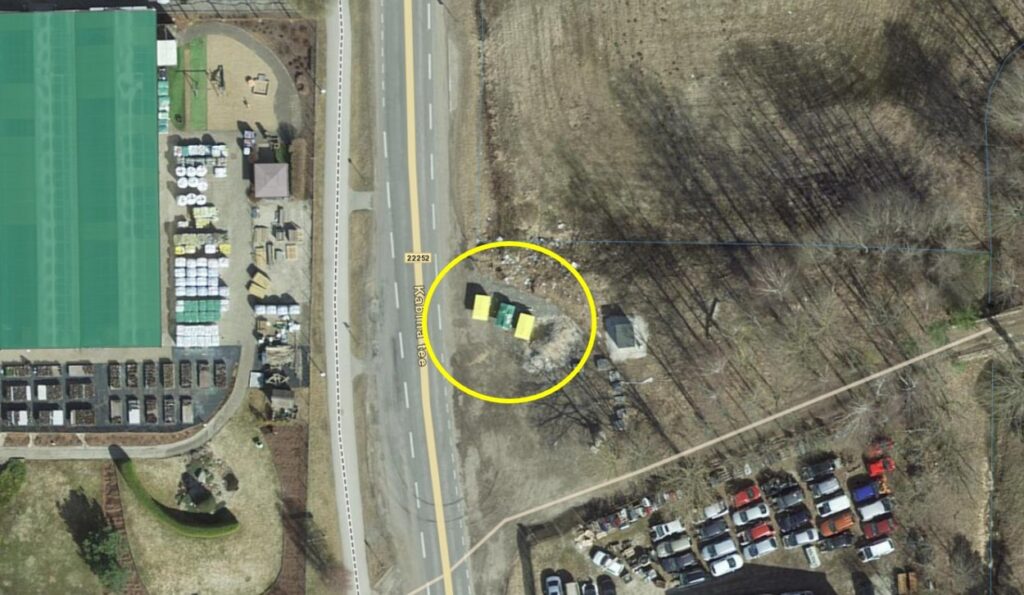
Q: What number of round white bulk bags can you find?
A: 9